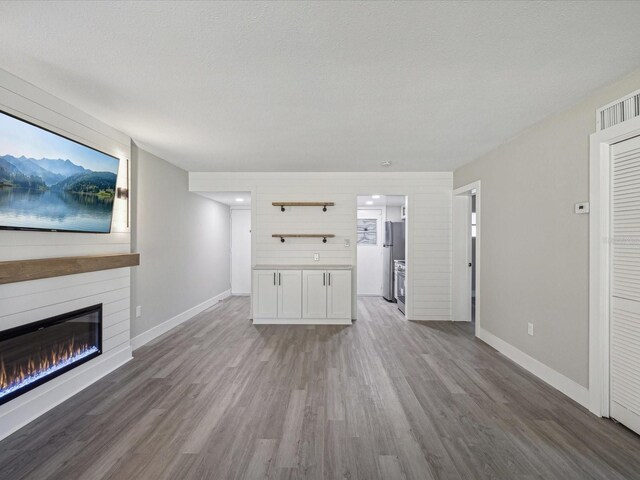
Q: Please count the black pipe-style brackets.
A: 4